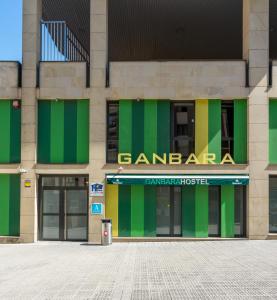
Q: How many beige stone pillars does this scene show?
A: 3